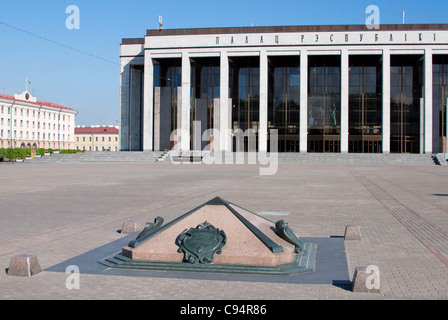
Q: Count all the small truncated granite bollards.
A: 4